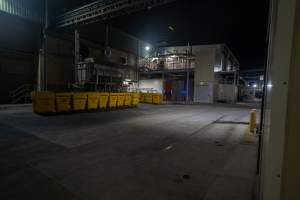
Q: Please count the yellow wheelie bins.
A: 12